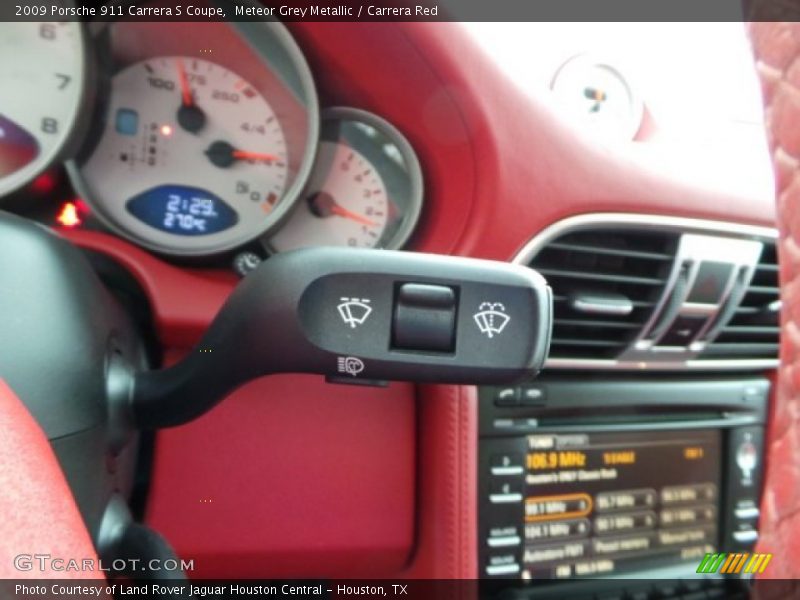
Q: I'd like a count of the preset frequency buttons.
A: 6